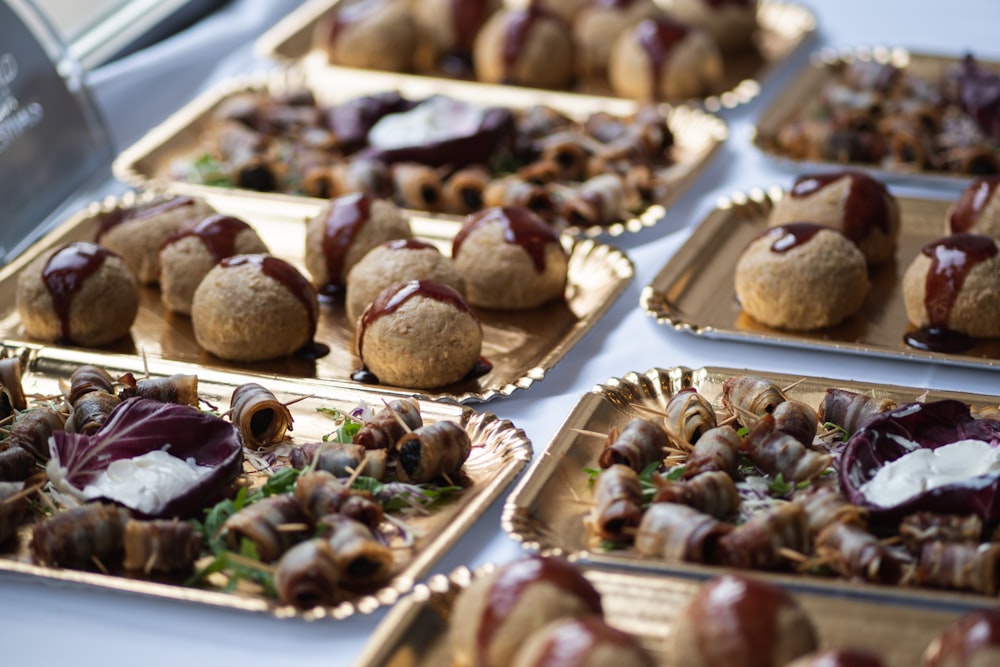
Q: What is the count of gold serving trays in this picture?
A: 8